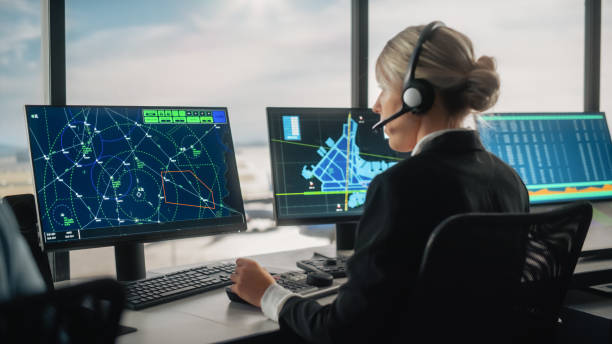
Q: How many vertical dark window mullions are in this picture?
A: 3